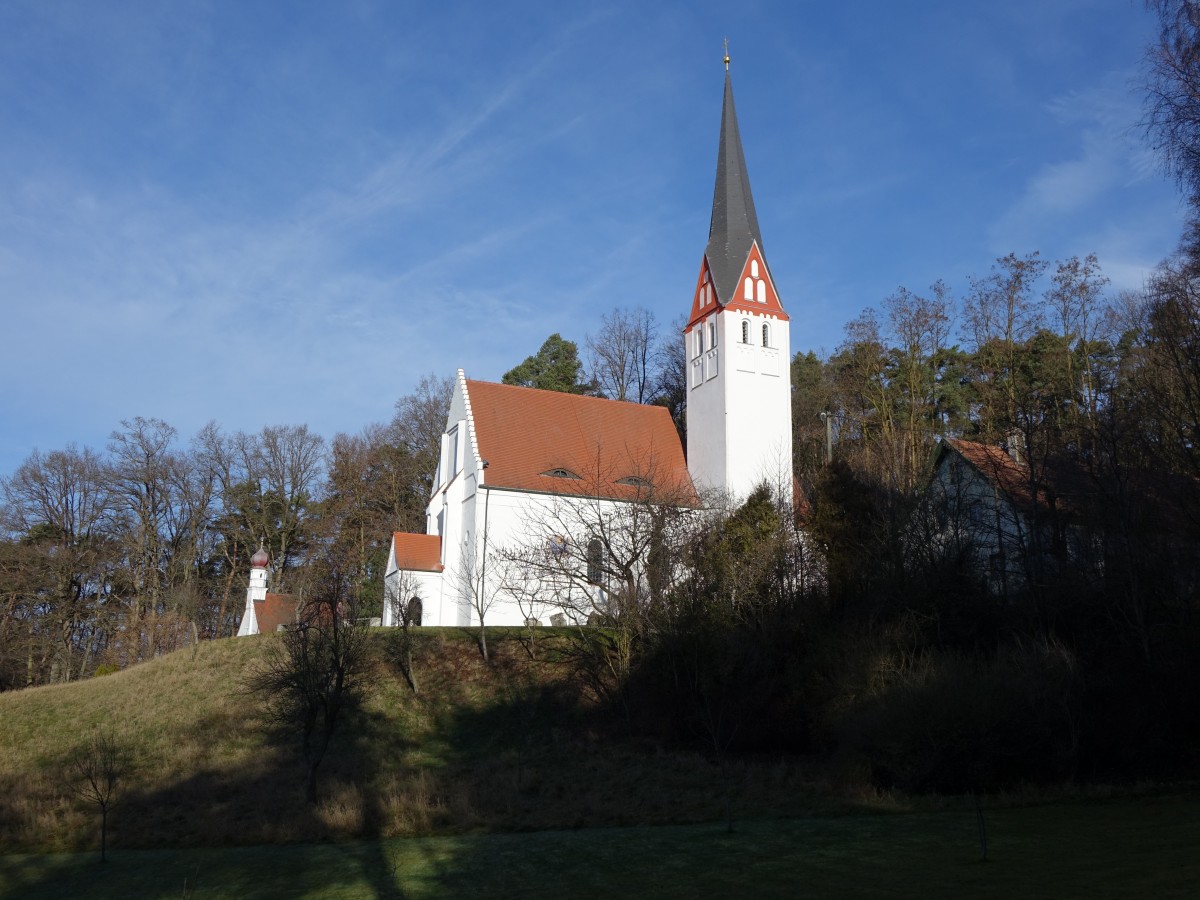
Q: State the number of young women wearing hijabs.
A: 0